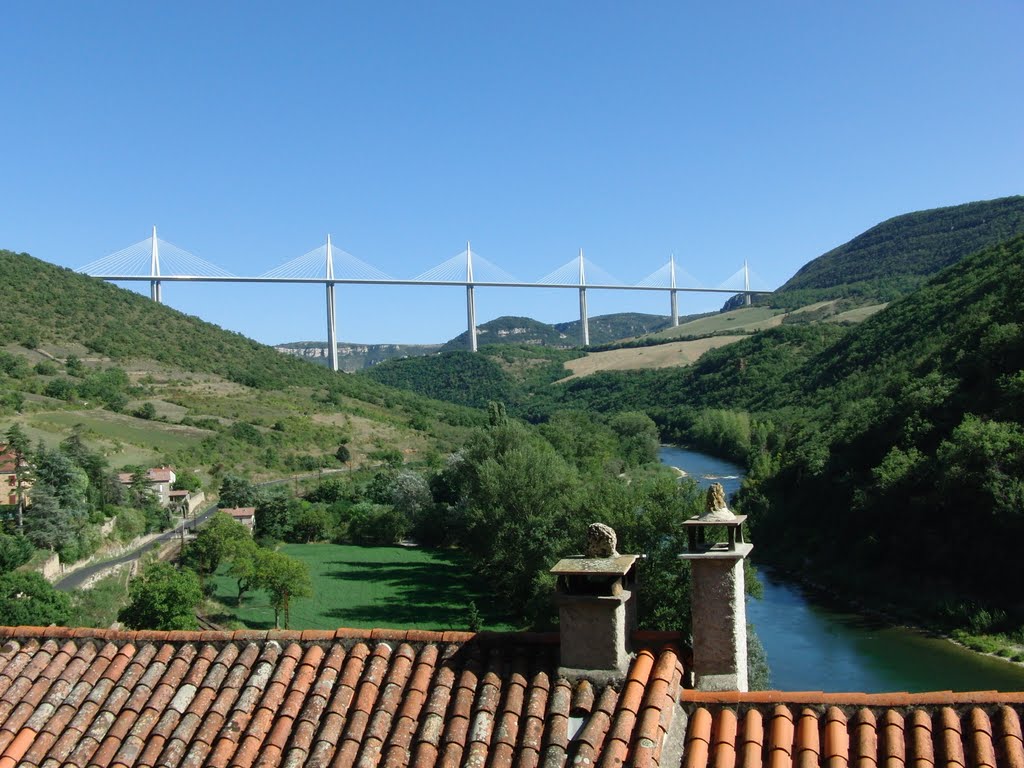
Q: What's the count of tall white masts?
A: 6